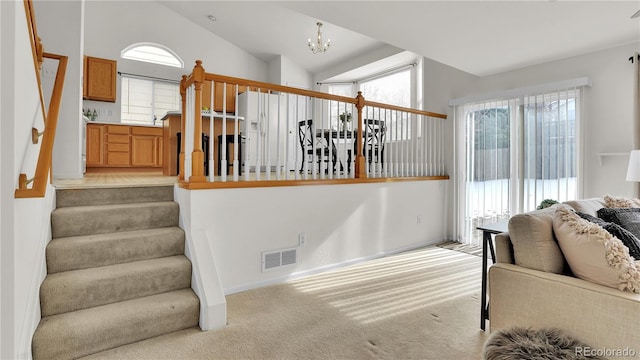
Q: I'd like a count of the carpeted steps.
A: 5